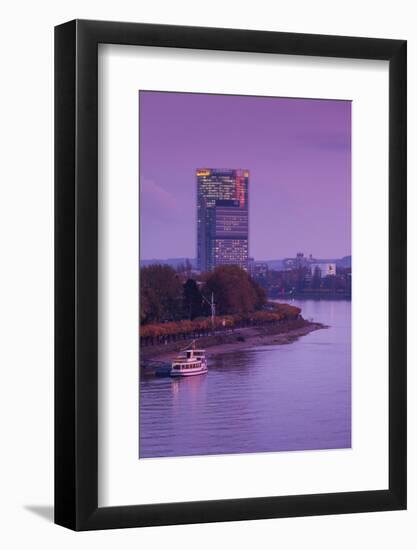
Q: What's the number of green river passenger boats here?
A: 0